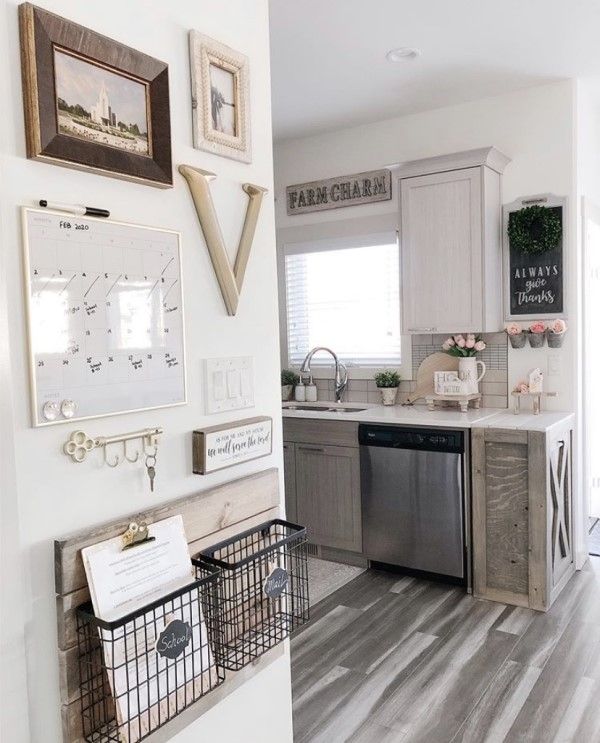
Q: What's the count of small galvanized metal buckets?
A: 3